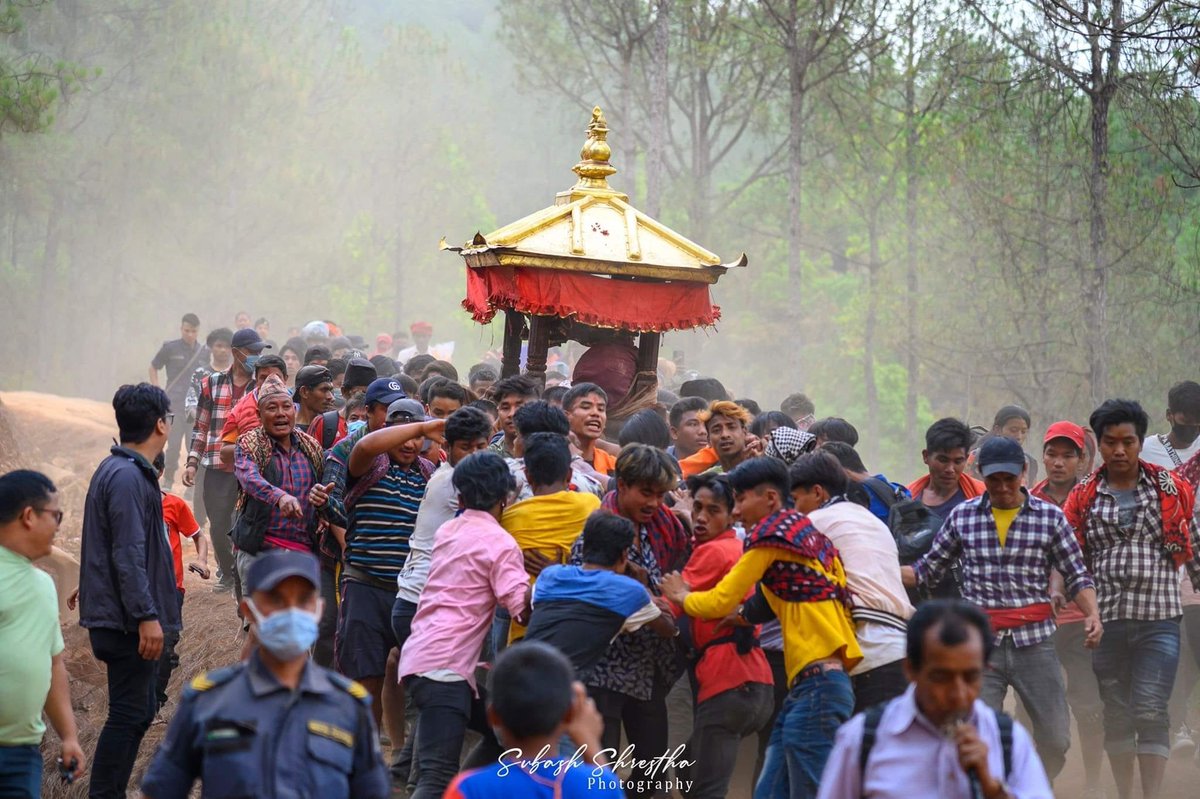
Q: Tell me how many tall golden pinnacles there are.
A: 1